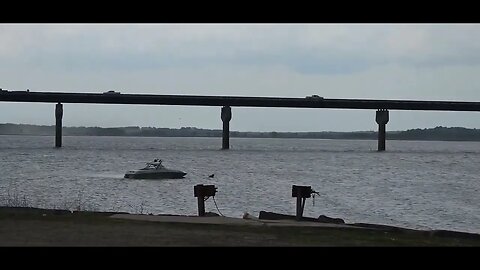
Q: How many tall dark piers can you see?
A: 3